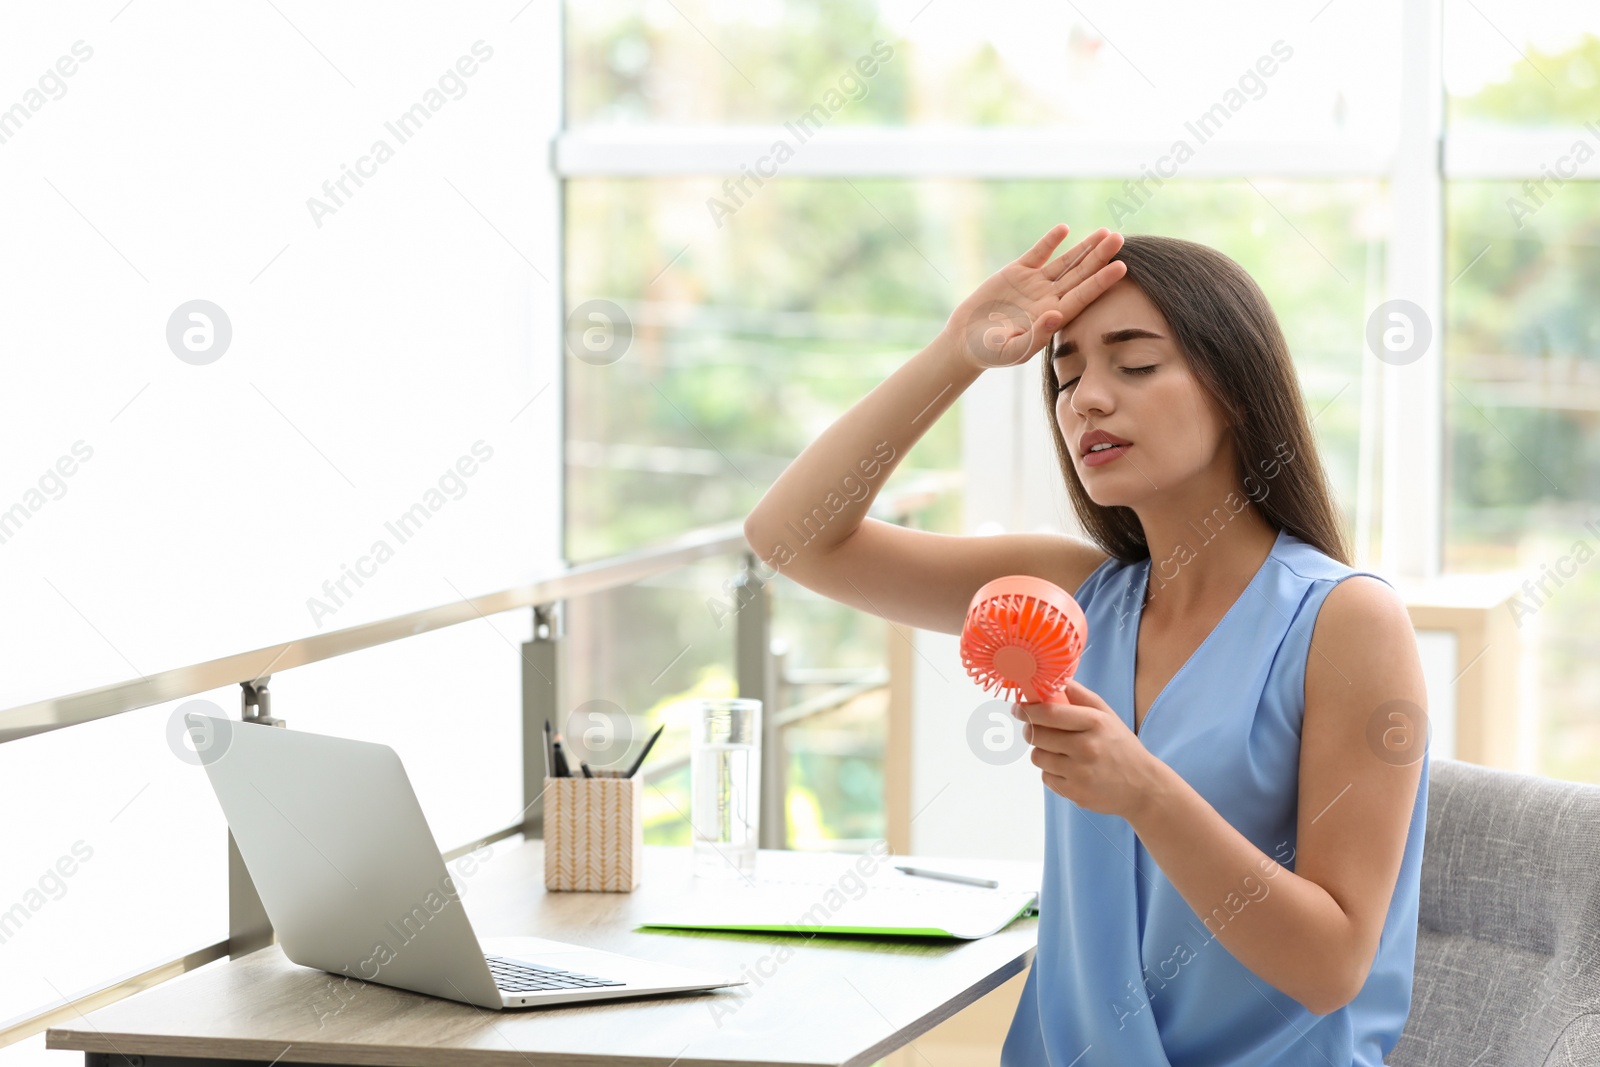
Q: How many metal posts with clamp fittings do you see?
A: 3